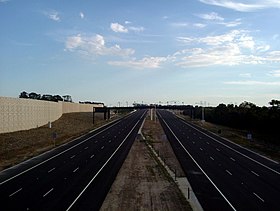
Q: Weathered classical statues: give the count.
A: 0